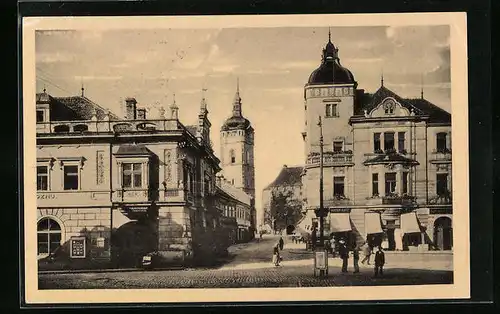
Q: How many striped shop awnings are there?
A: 0